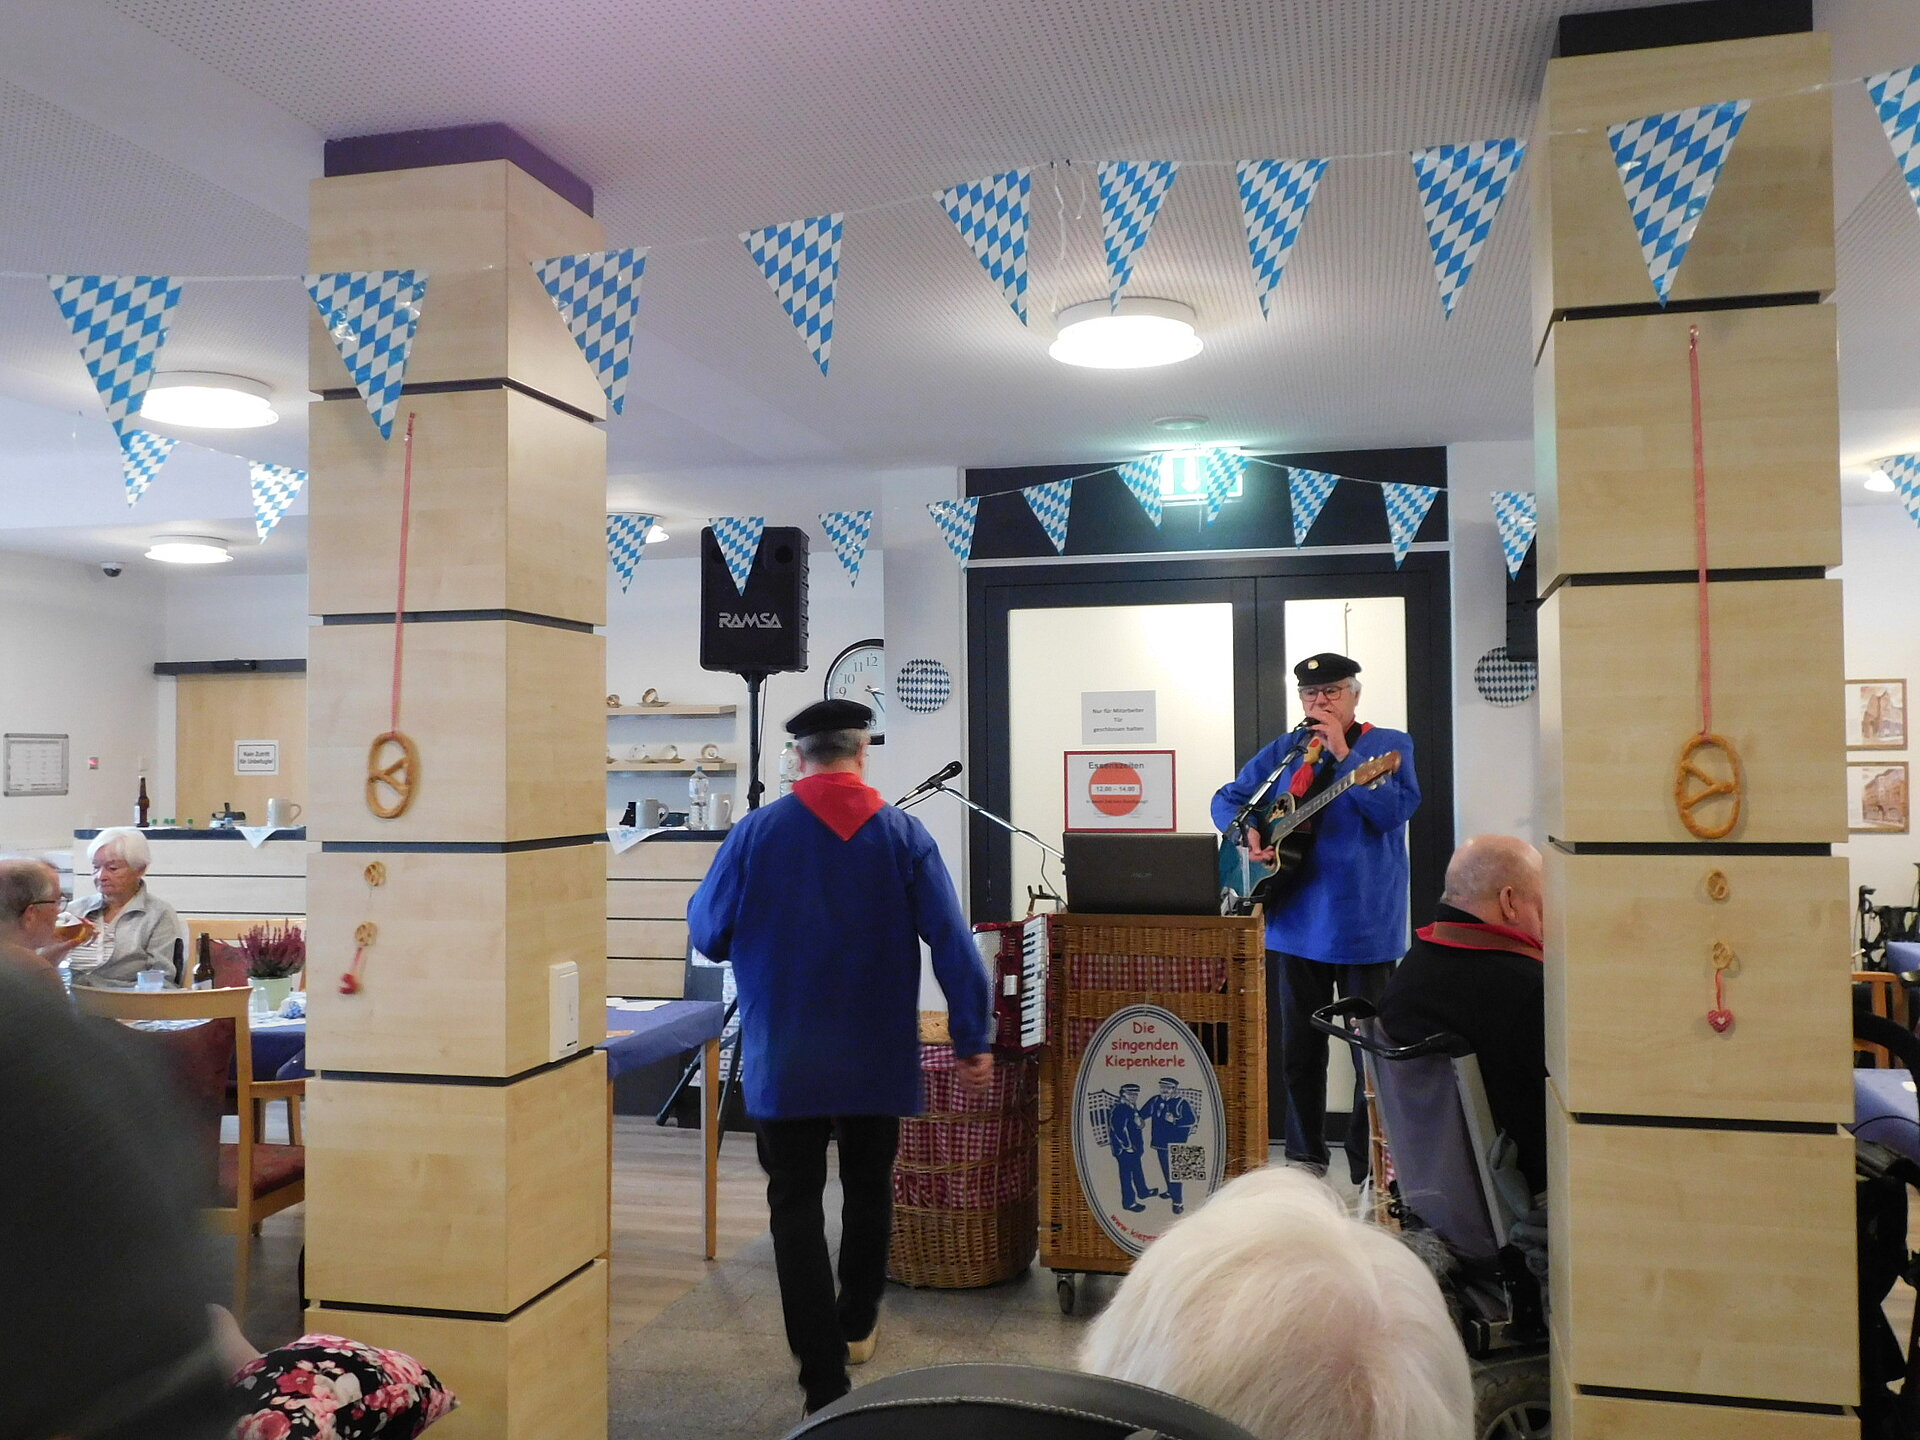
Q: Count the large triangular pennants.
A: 10